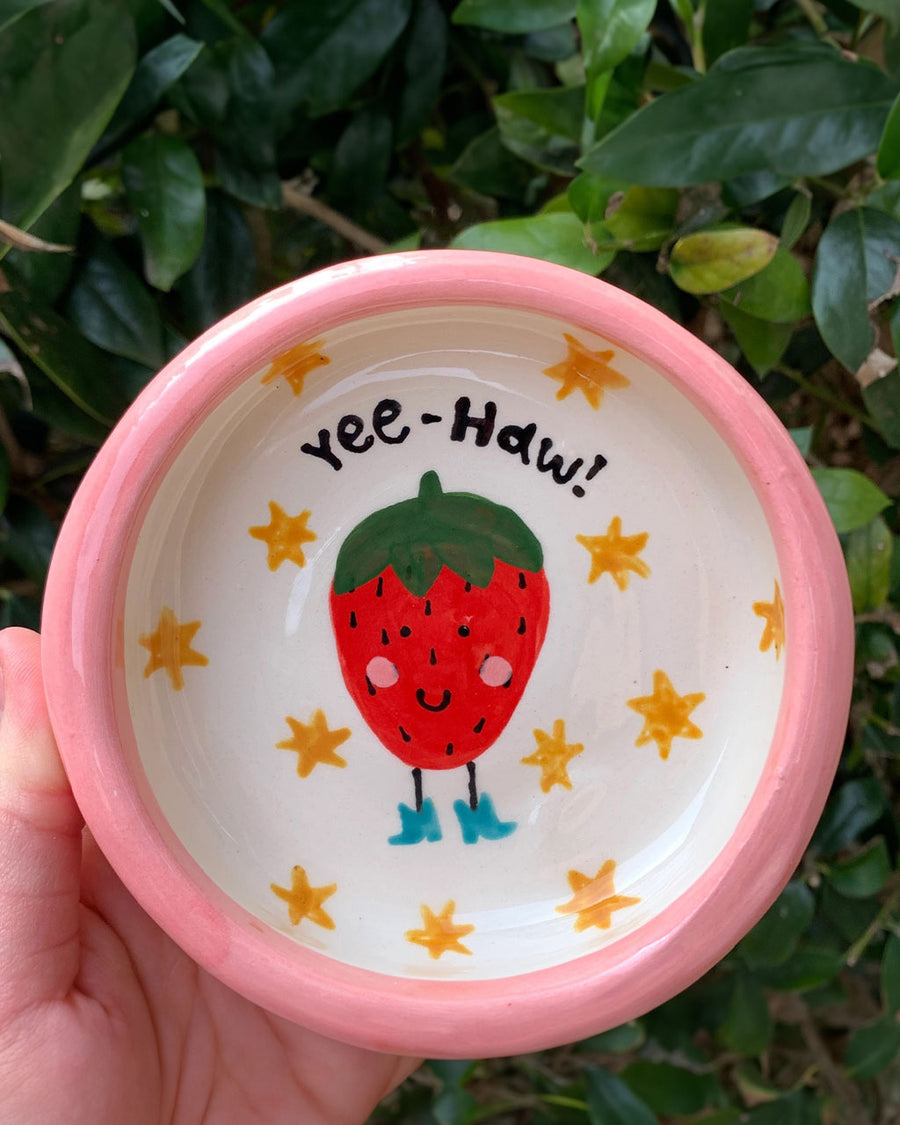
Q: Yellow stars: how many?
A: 12